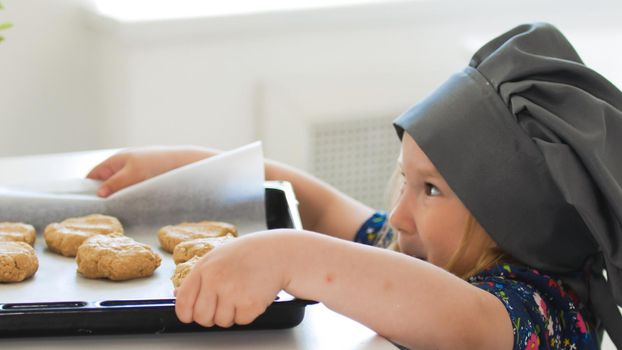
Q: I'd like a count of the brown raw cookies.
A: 7